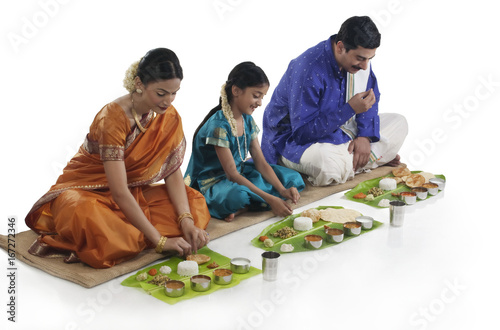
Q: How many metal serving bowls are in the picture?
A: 12